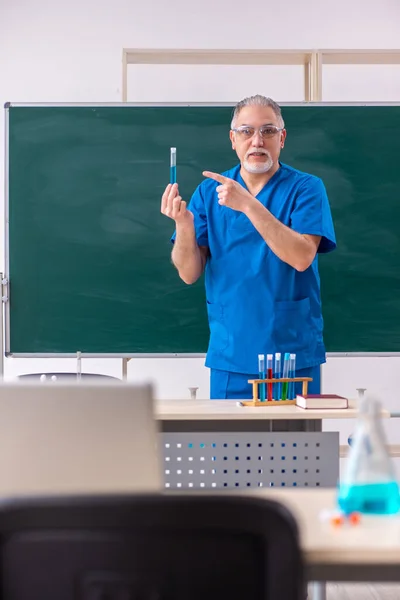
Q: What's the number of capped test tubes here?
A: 6